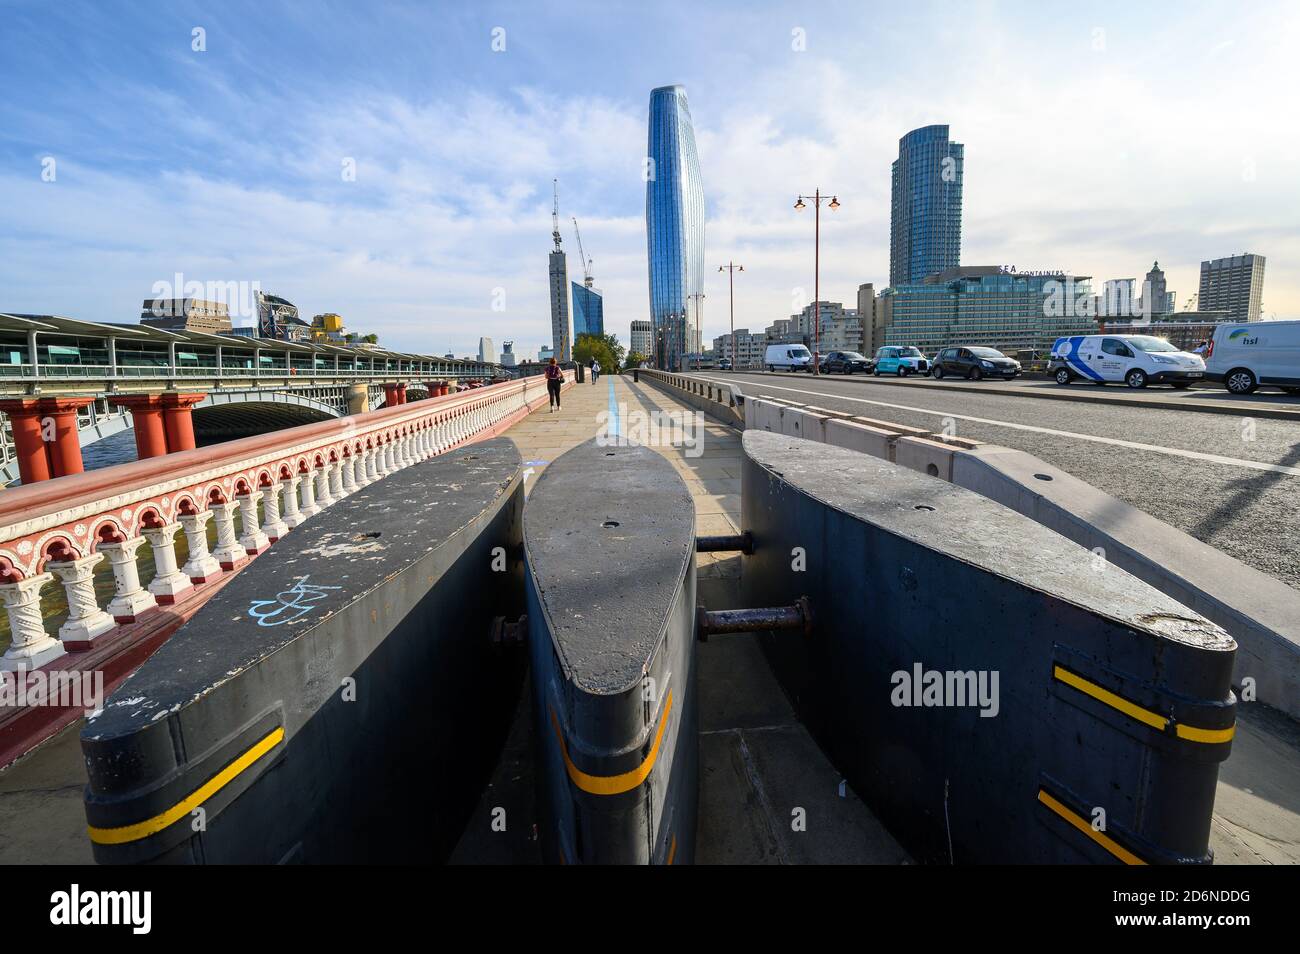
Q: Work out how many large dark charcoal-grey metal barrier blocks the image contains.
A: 3